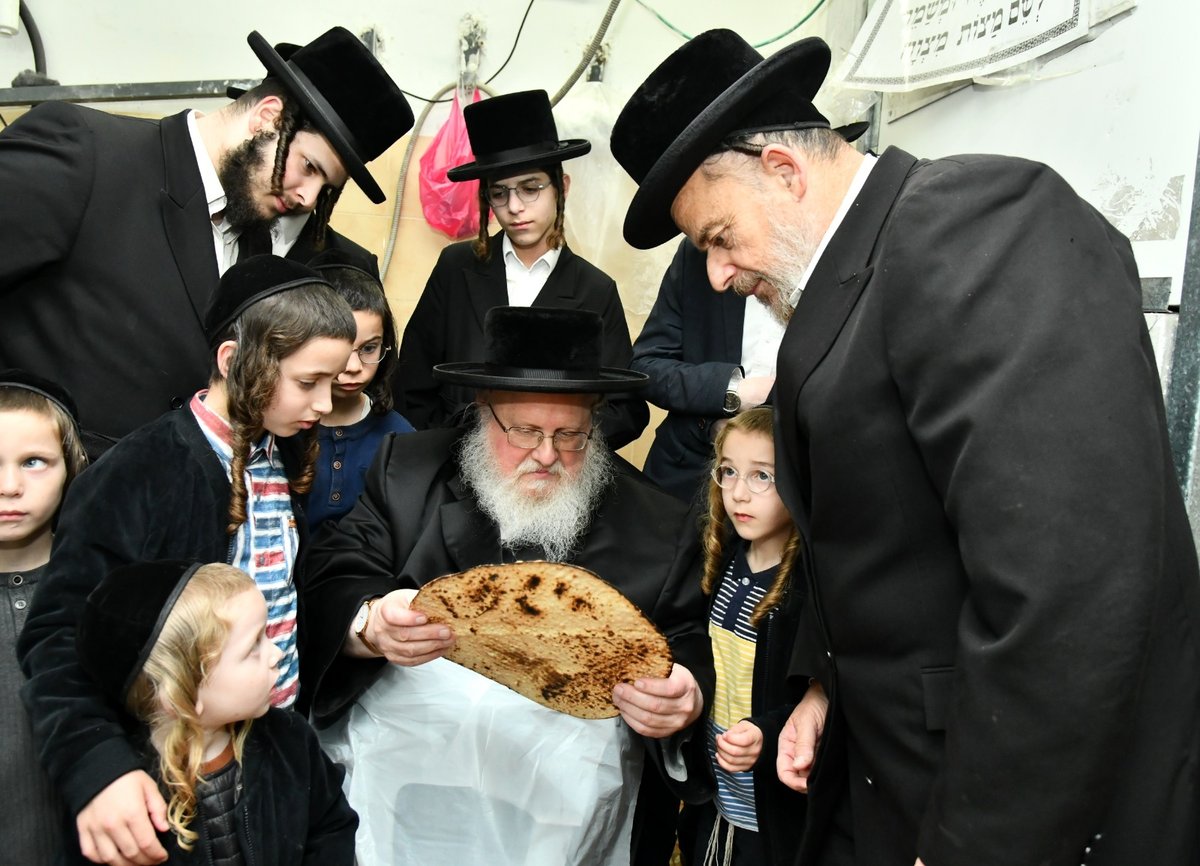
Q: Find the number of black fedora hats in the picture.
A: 4